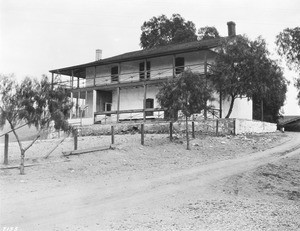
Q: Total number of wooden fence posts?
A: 8